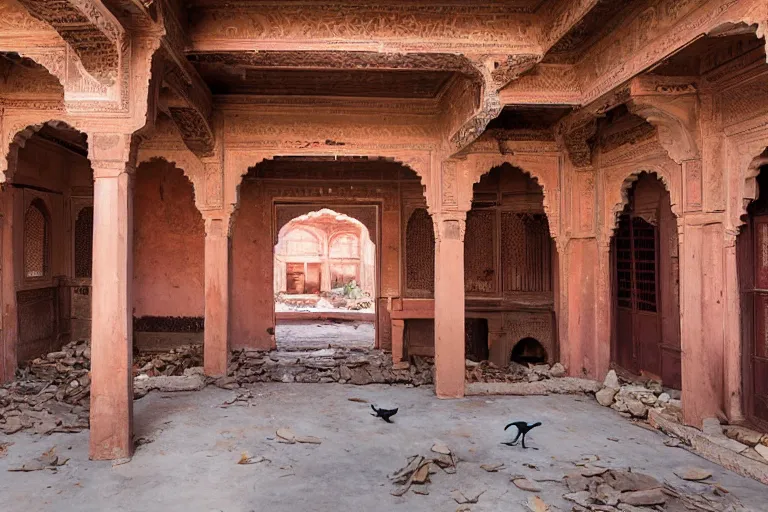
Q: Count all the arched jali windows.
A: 3